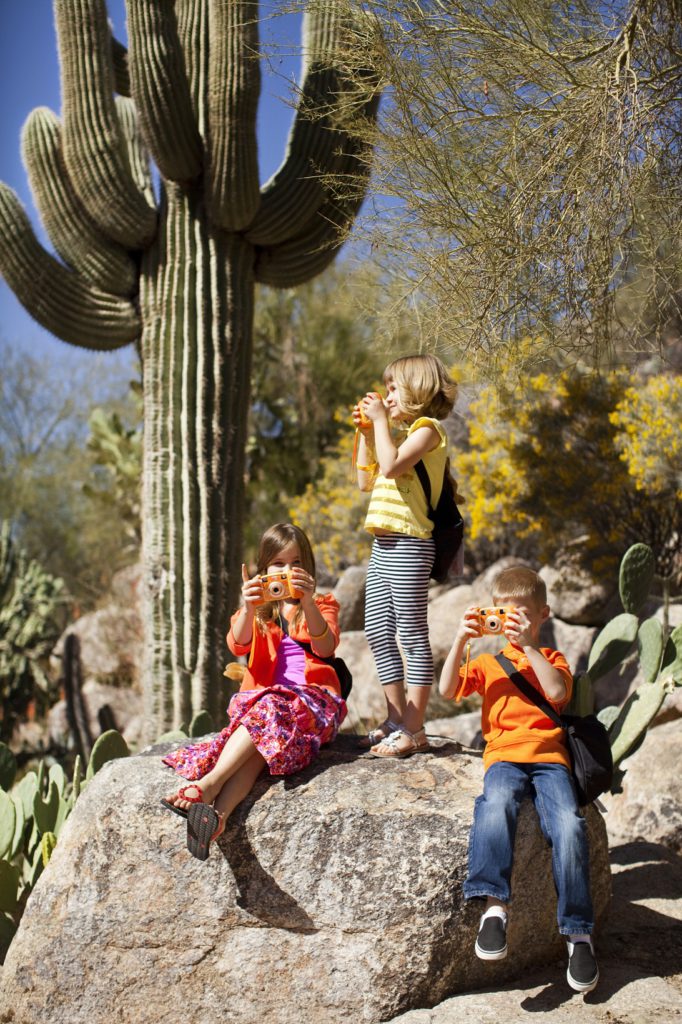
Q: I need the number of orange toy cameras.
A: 3